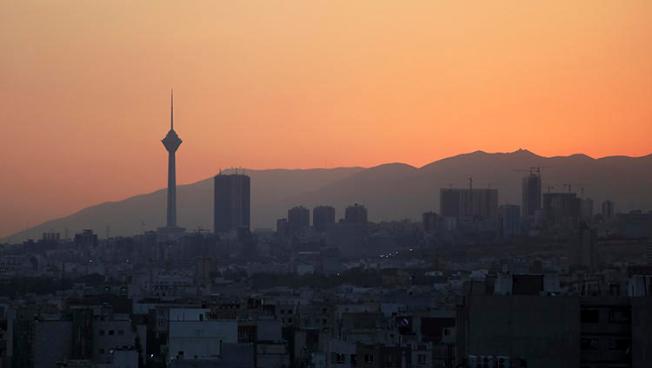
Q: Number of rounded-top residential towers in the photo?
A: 3